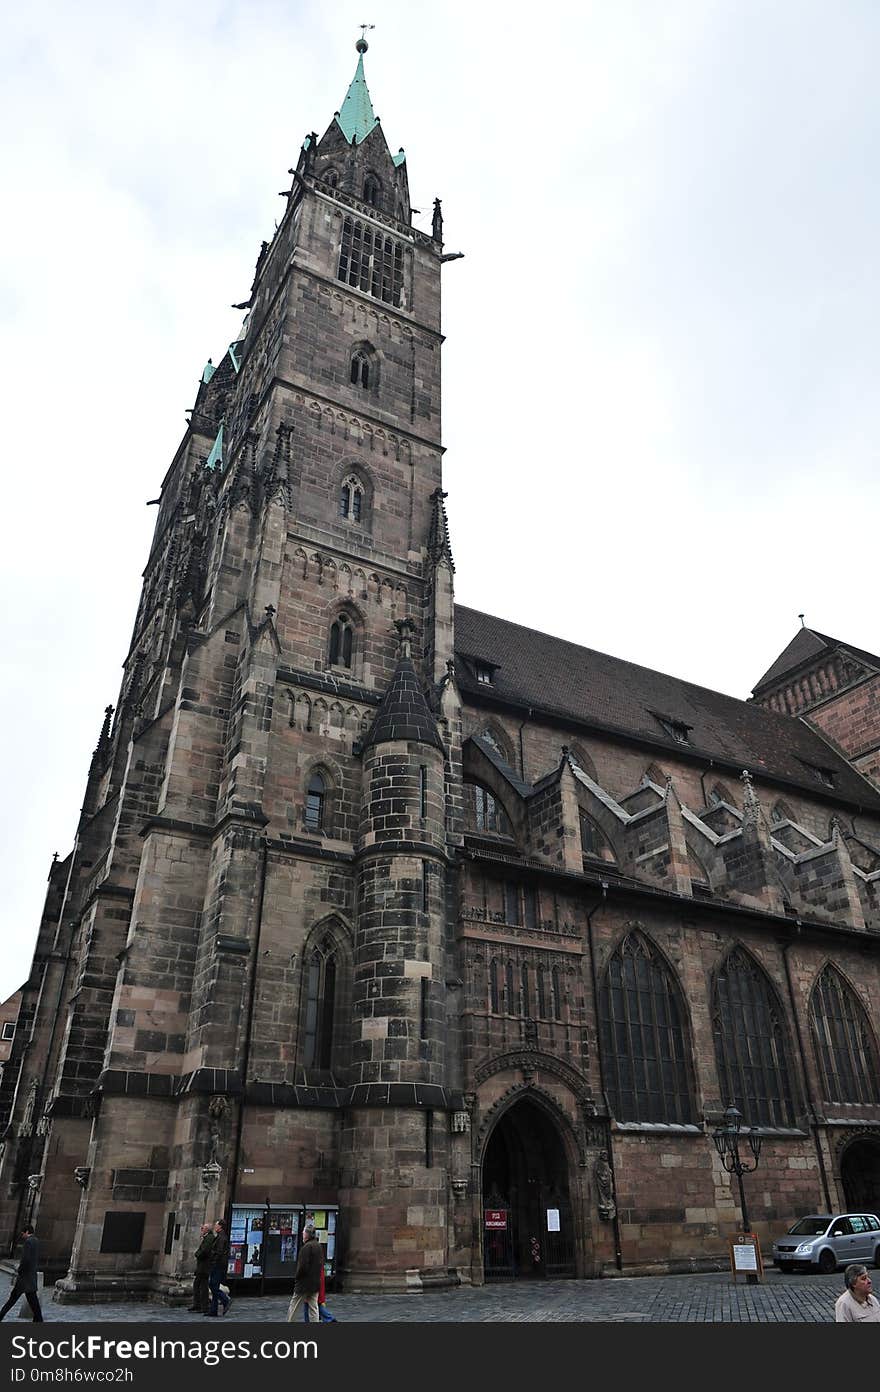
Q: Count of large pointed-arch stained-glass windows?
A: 3